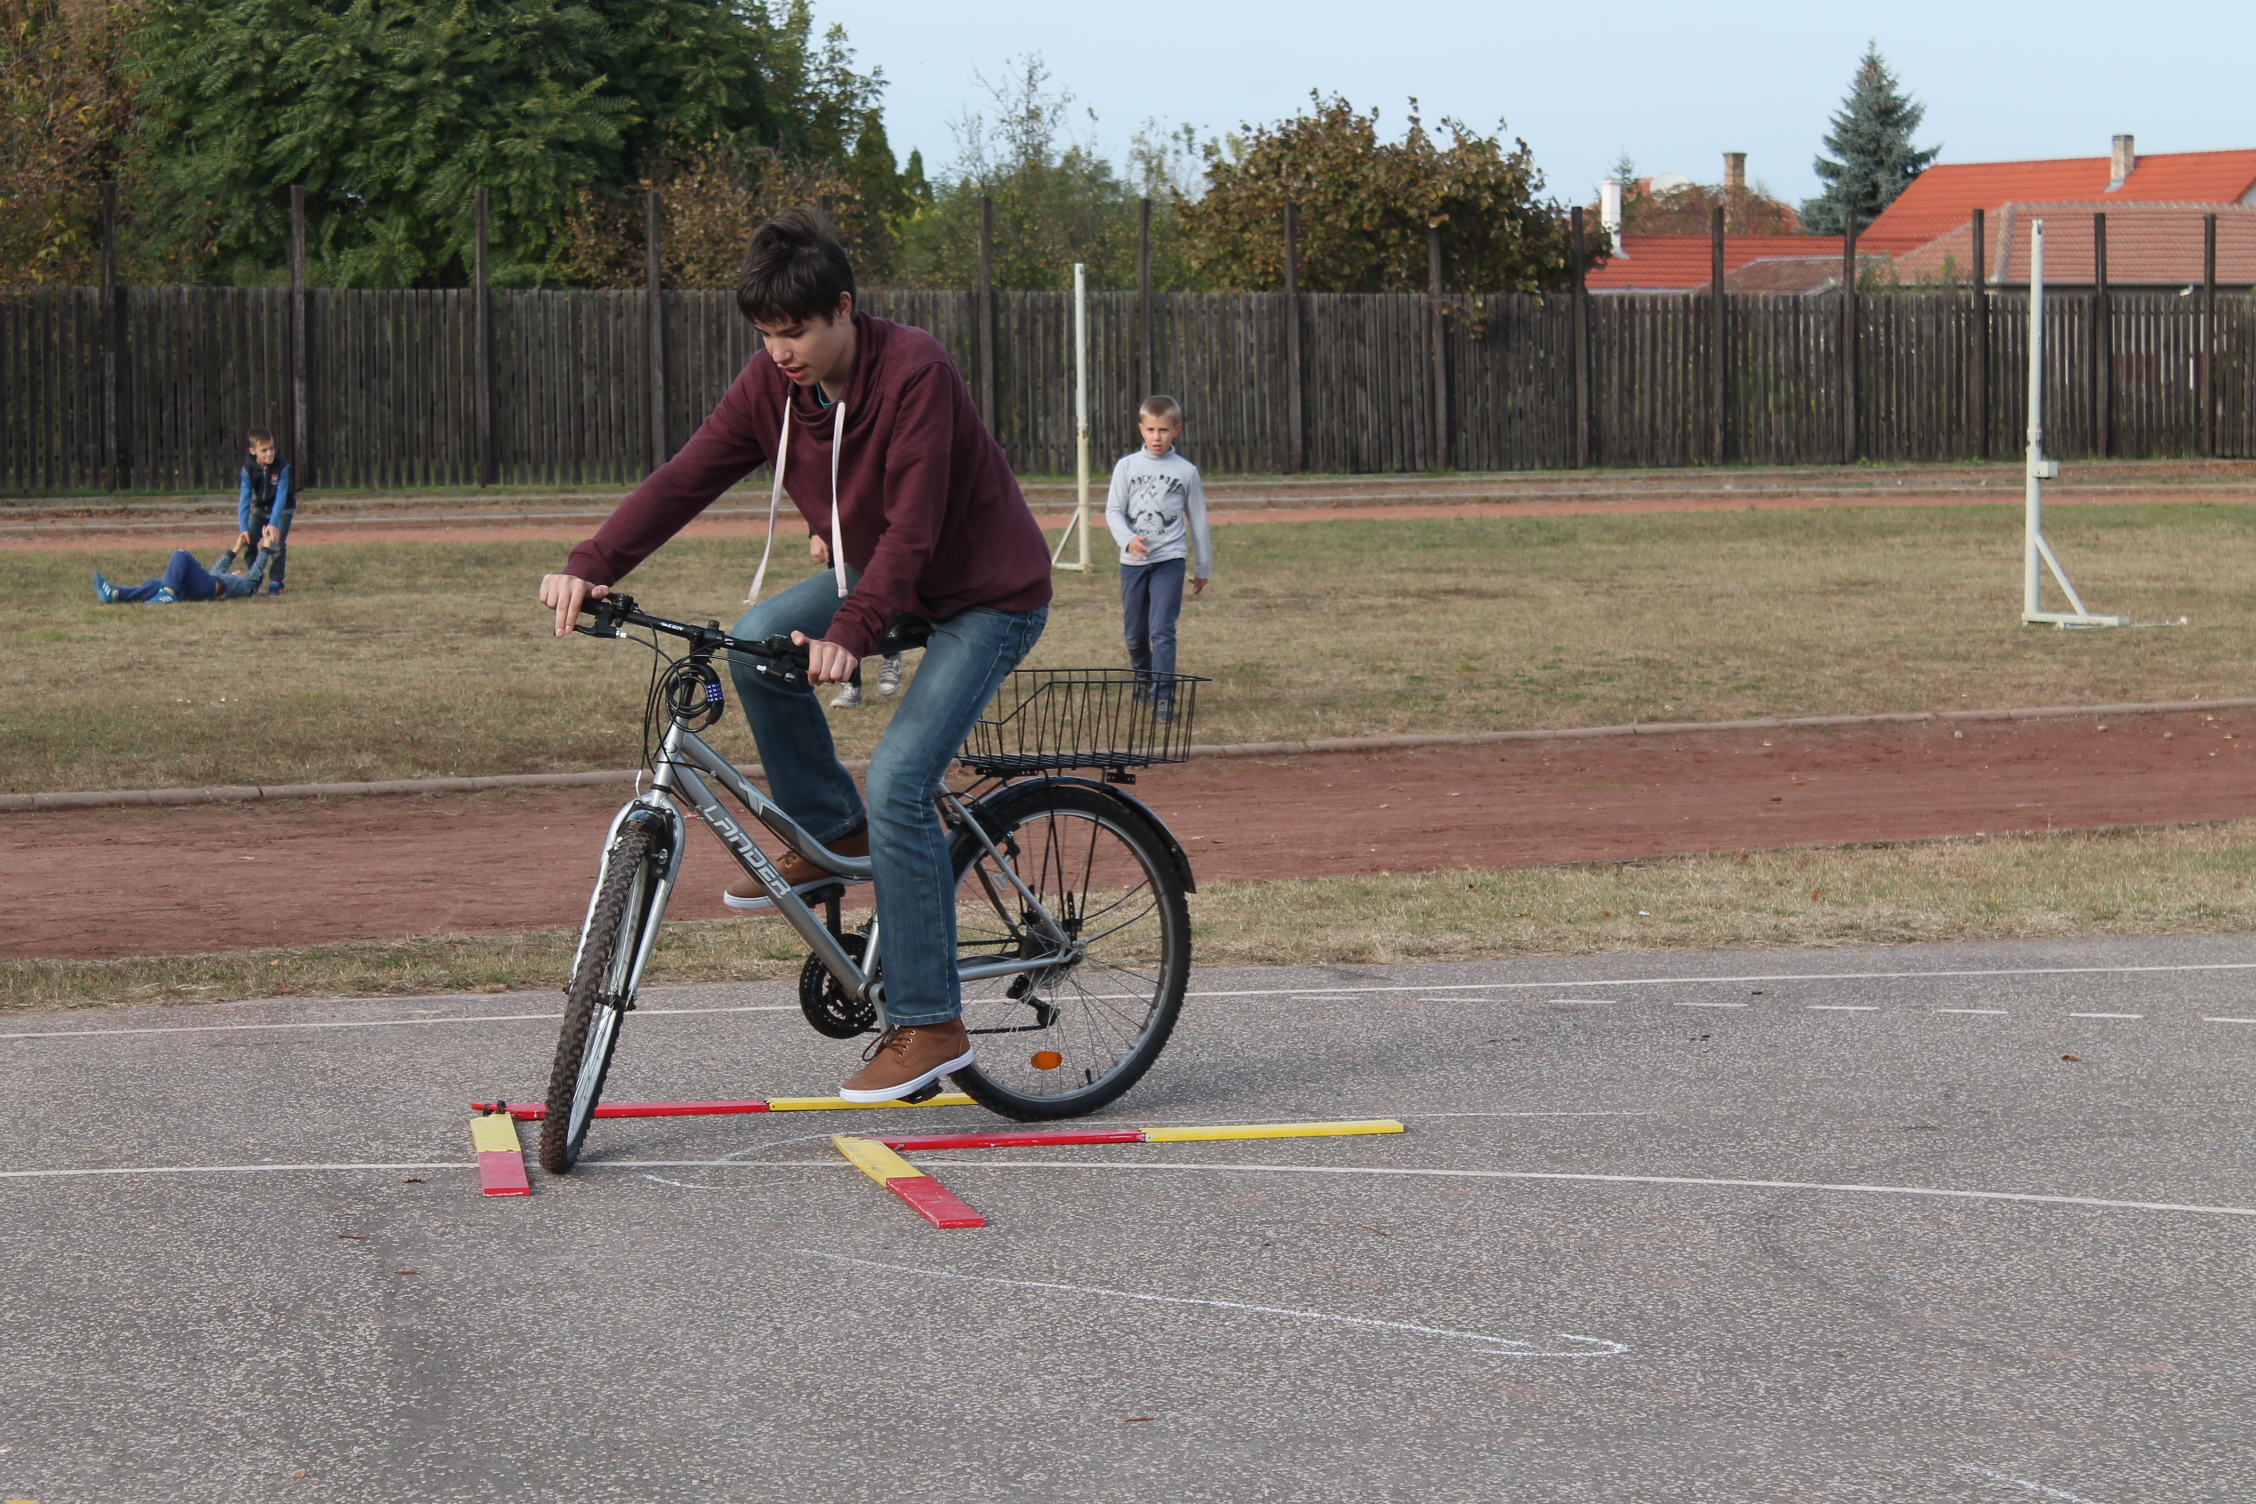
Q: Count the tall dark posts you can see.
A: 15